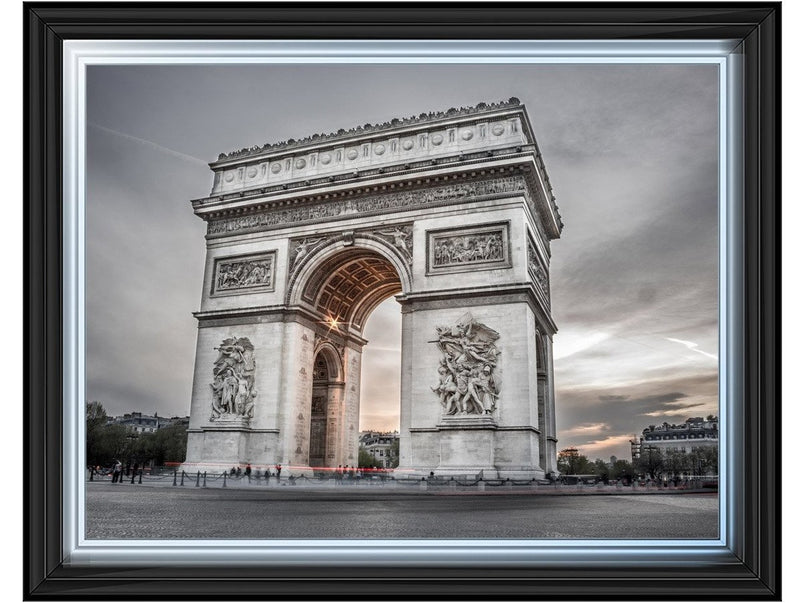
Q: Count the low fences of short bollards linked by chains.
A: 1